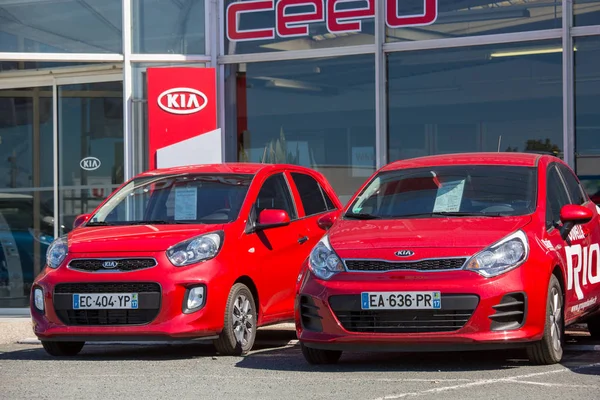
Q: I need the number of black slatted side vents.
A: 2